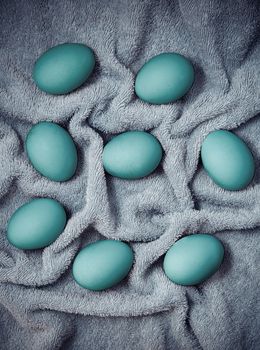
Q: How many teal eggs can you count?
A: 8